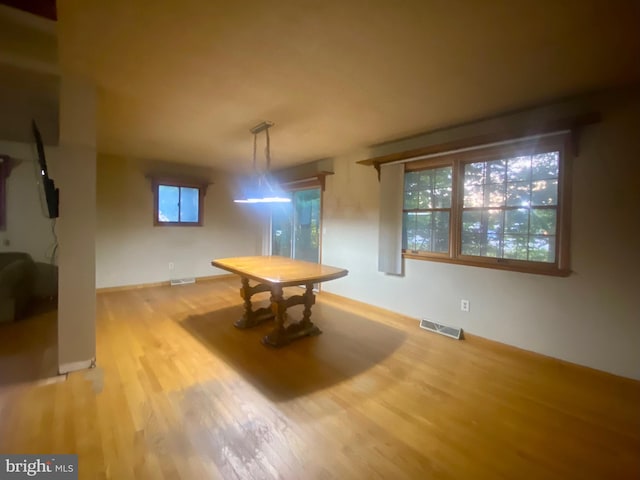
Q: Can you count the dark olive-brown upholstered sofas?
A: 1